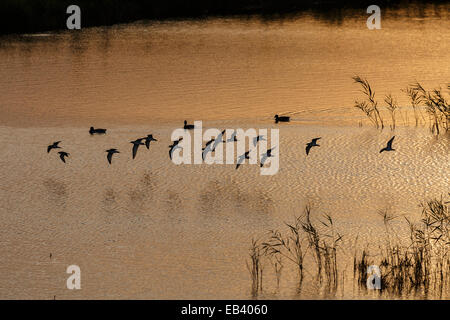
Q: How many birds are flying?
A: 14